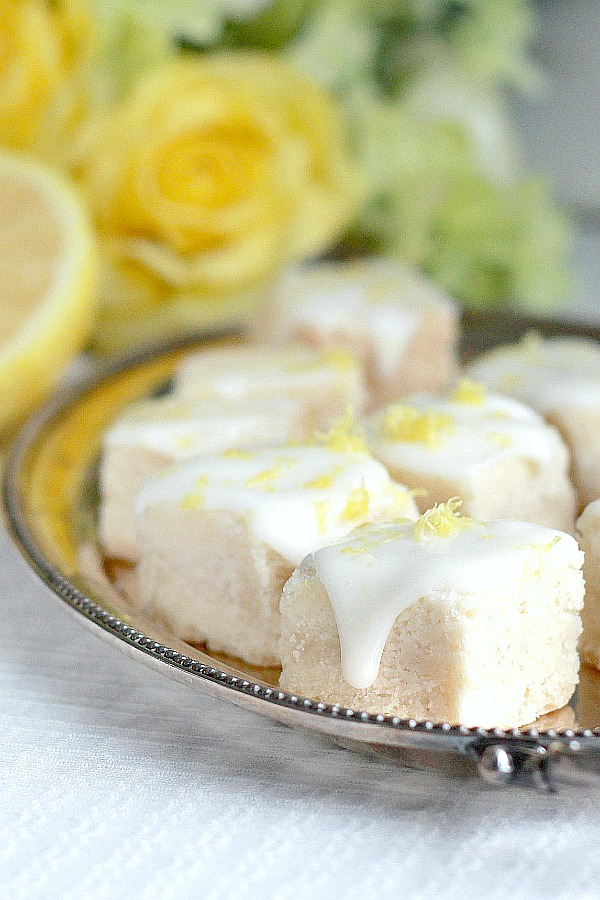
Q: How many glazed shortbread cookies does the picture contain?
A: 8